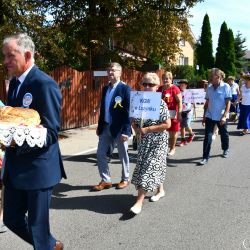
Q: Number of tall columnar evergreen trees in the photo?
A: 3